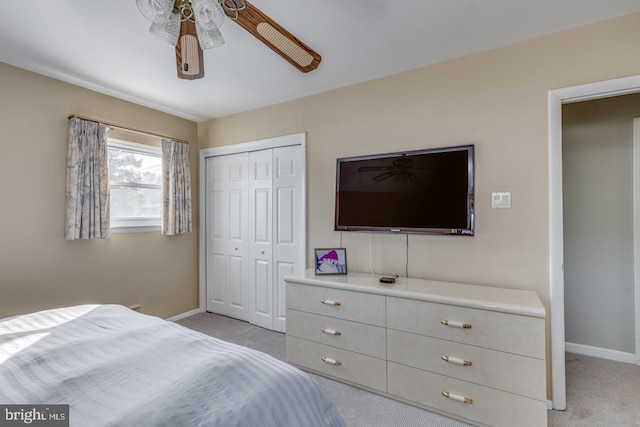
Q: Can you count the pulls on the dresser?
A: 6